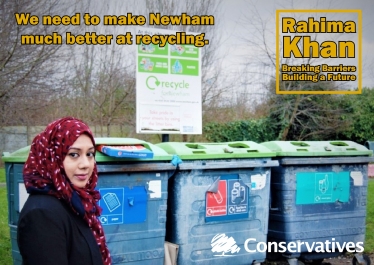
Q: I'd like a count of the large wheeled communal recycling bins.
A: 3